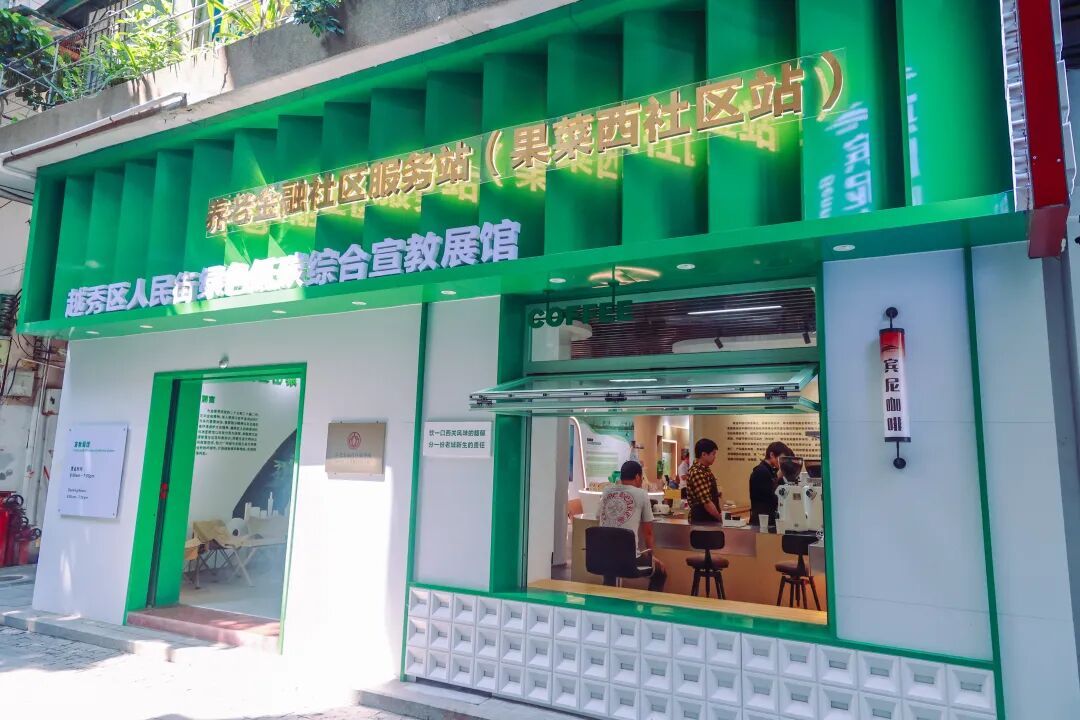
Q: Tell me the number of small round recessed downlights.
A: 9